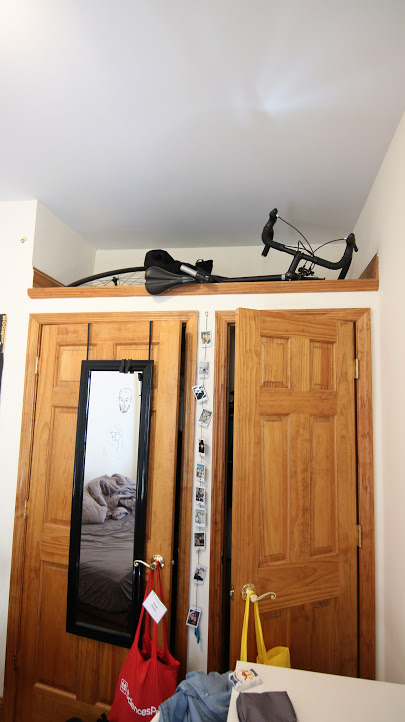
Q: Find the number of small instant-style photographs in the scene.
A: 11